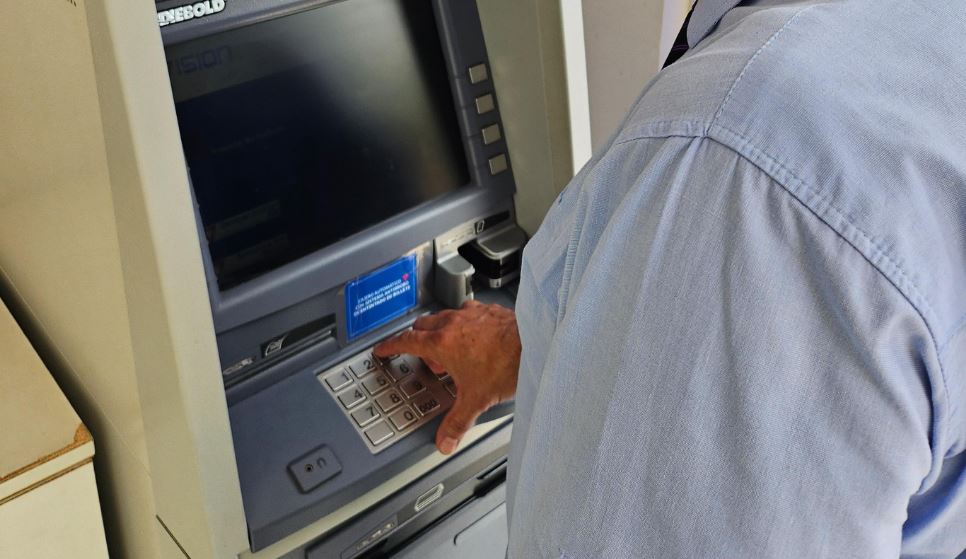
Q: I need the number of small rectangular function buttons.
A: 4